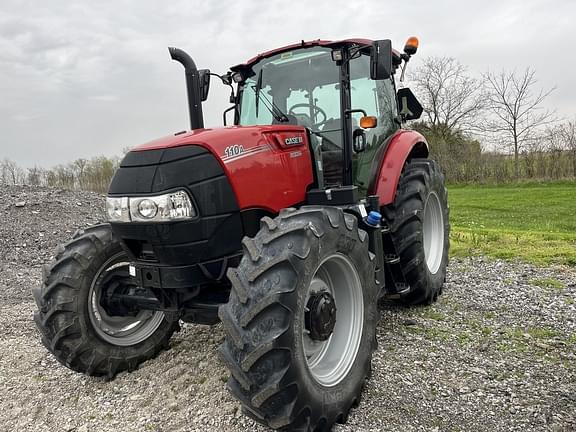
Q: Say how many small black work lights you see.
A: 2